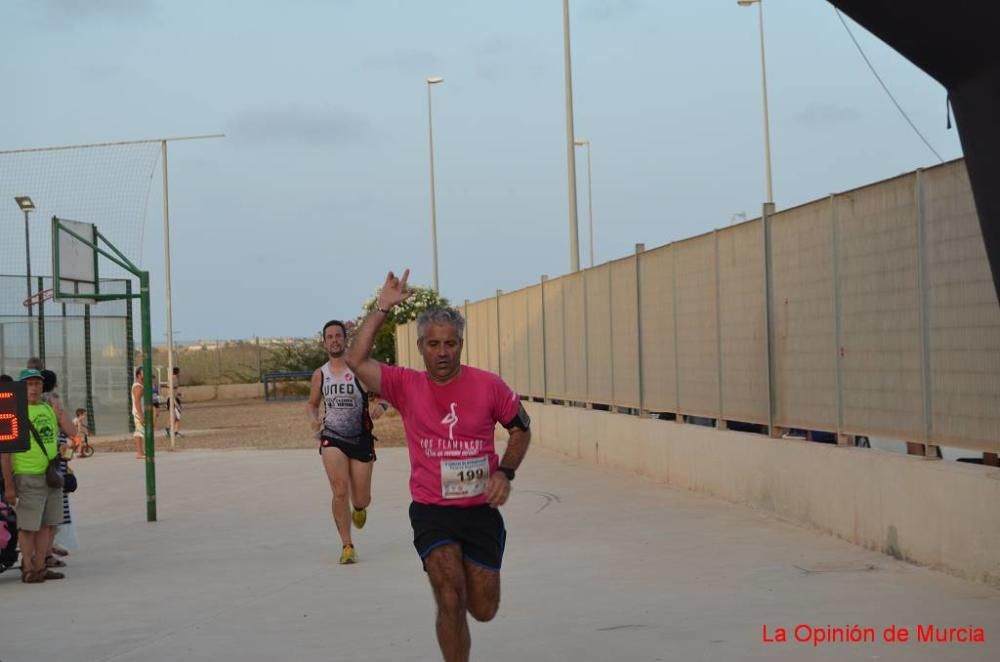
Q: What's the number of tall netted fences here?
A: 1